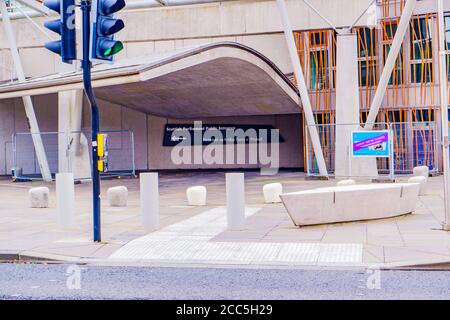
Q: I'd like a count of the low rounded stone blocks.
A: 7